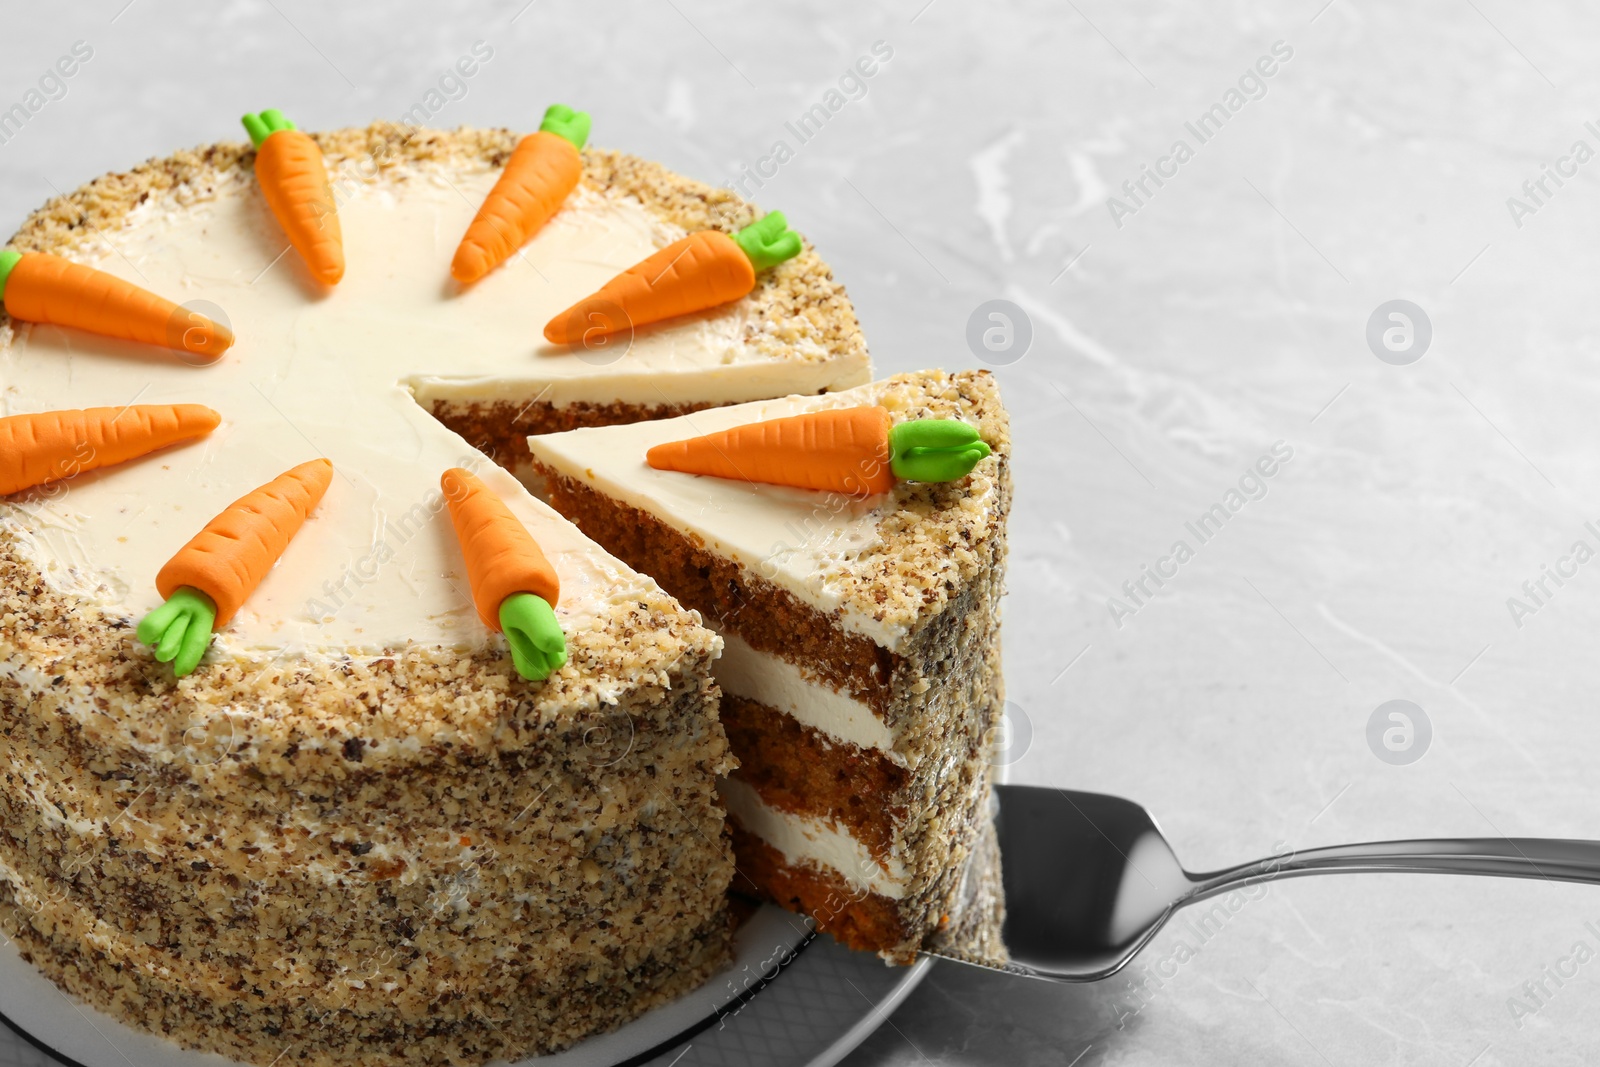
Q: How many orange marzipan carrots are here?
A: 8